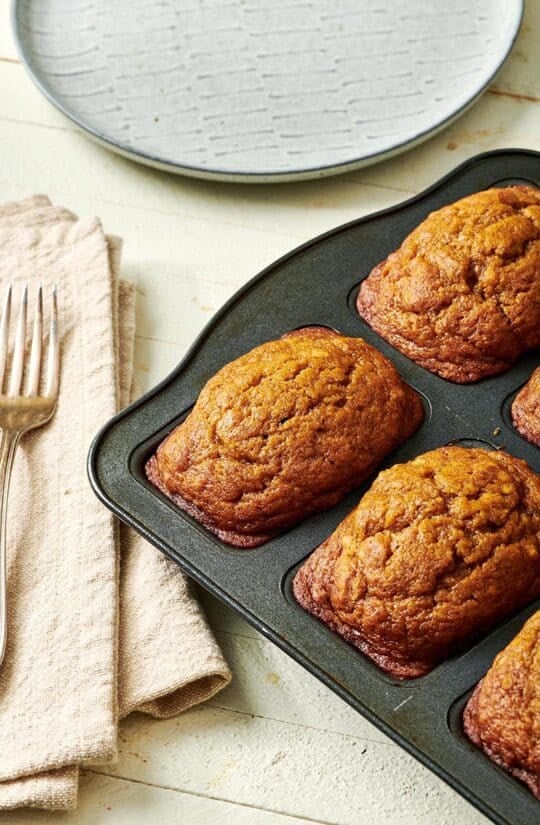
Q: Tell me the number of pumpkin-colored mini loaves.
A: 5